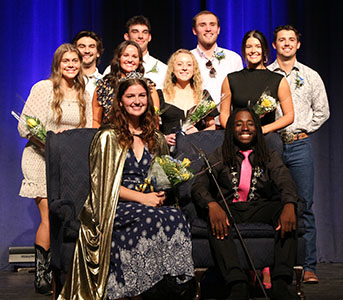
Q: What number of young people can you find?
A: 10